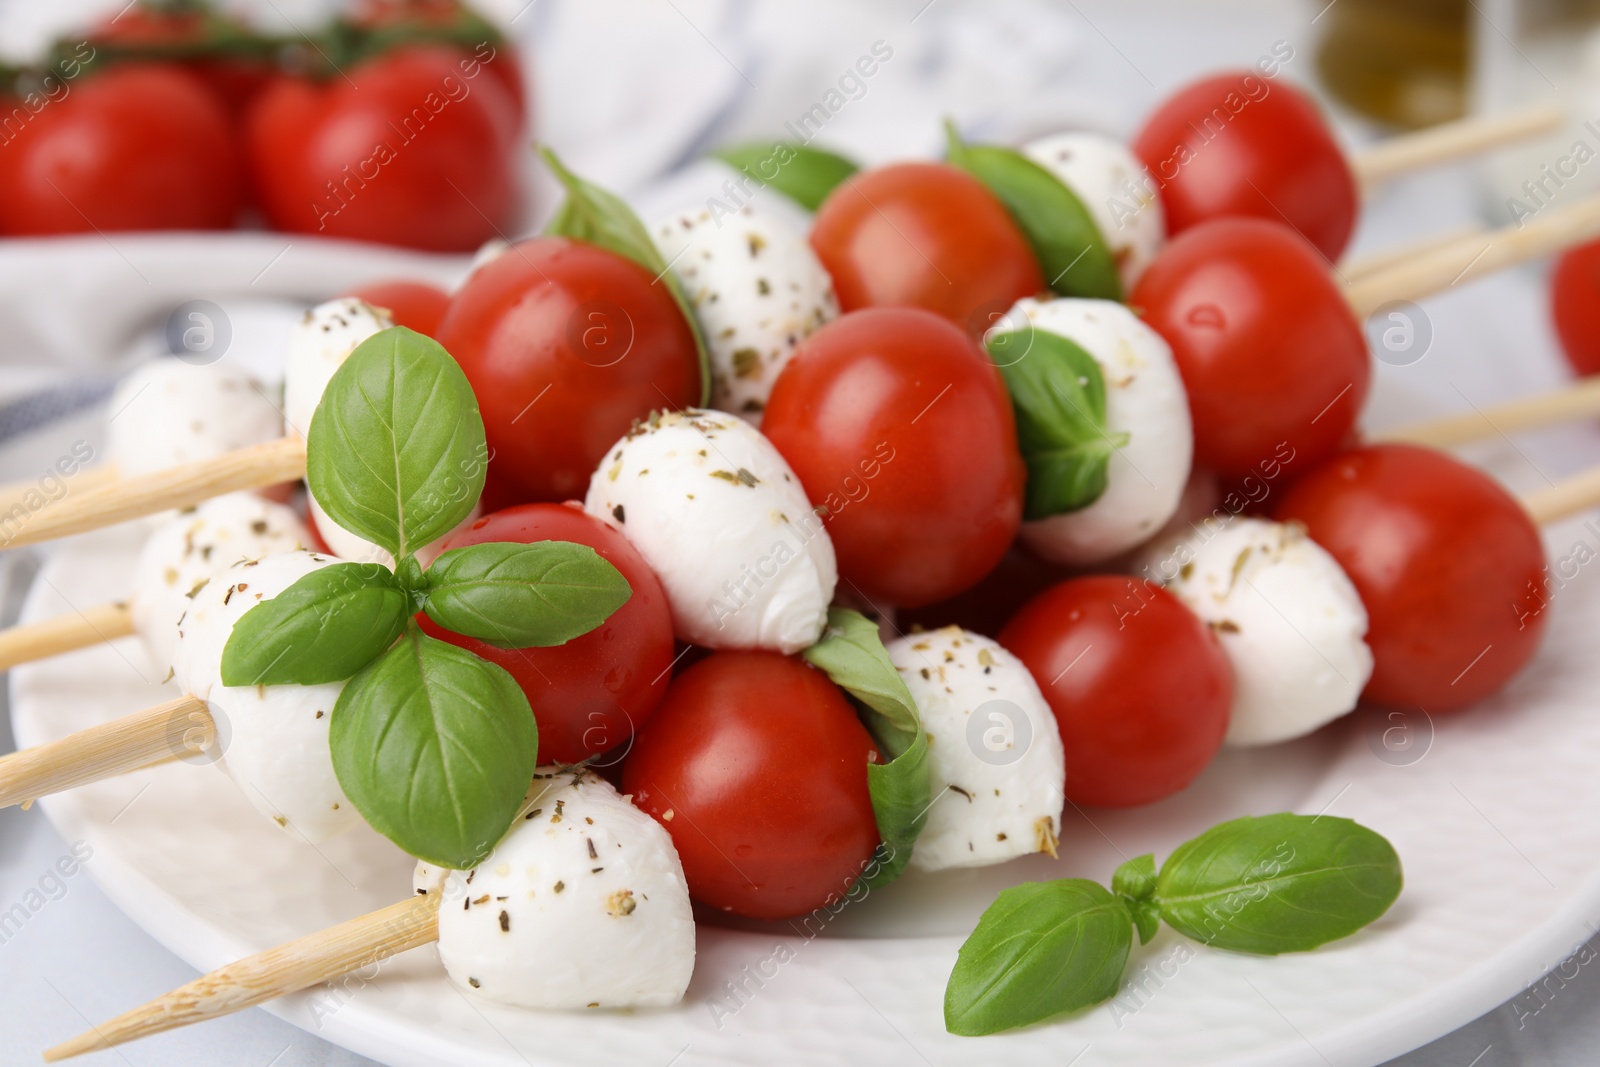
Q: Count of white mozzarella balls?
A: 11